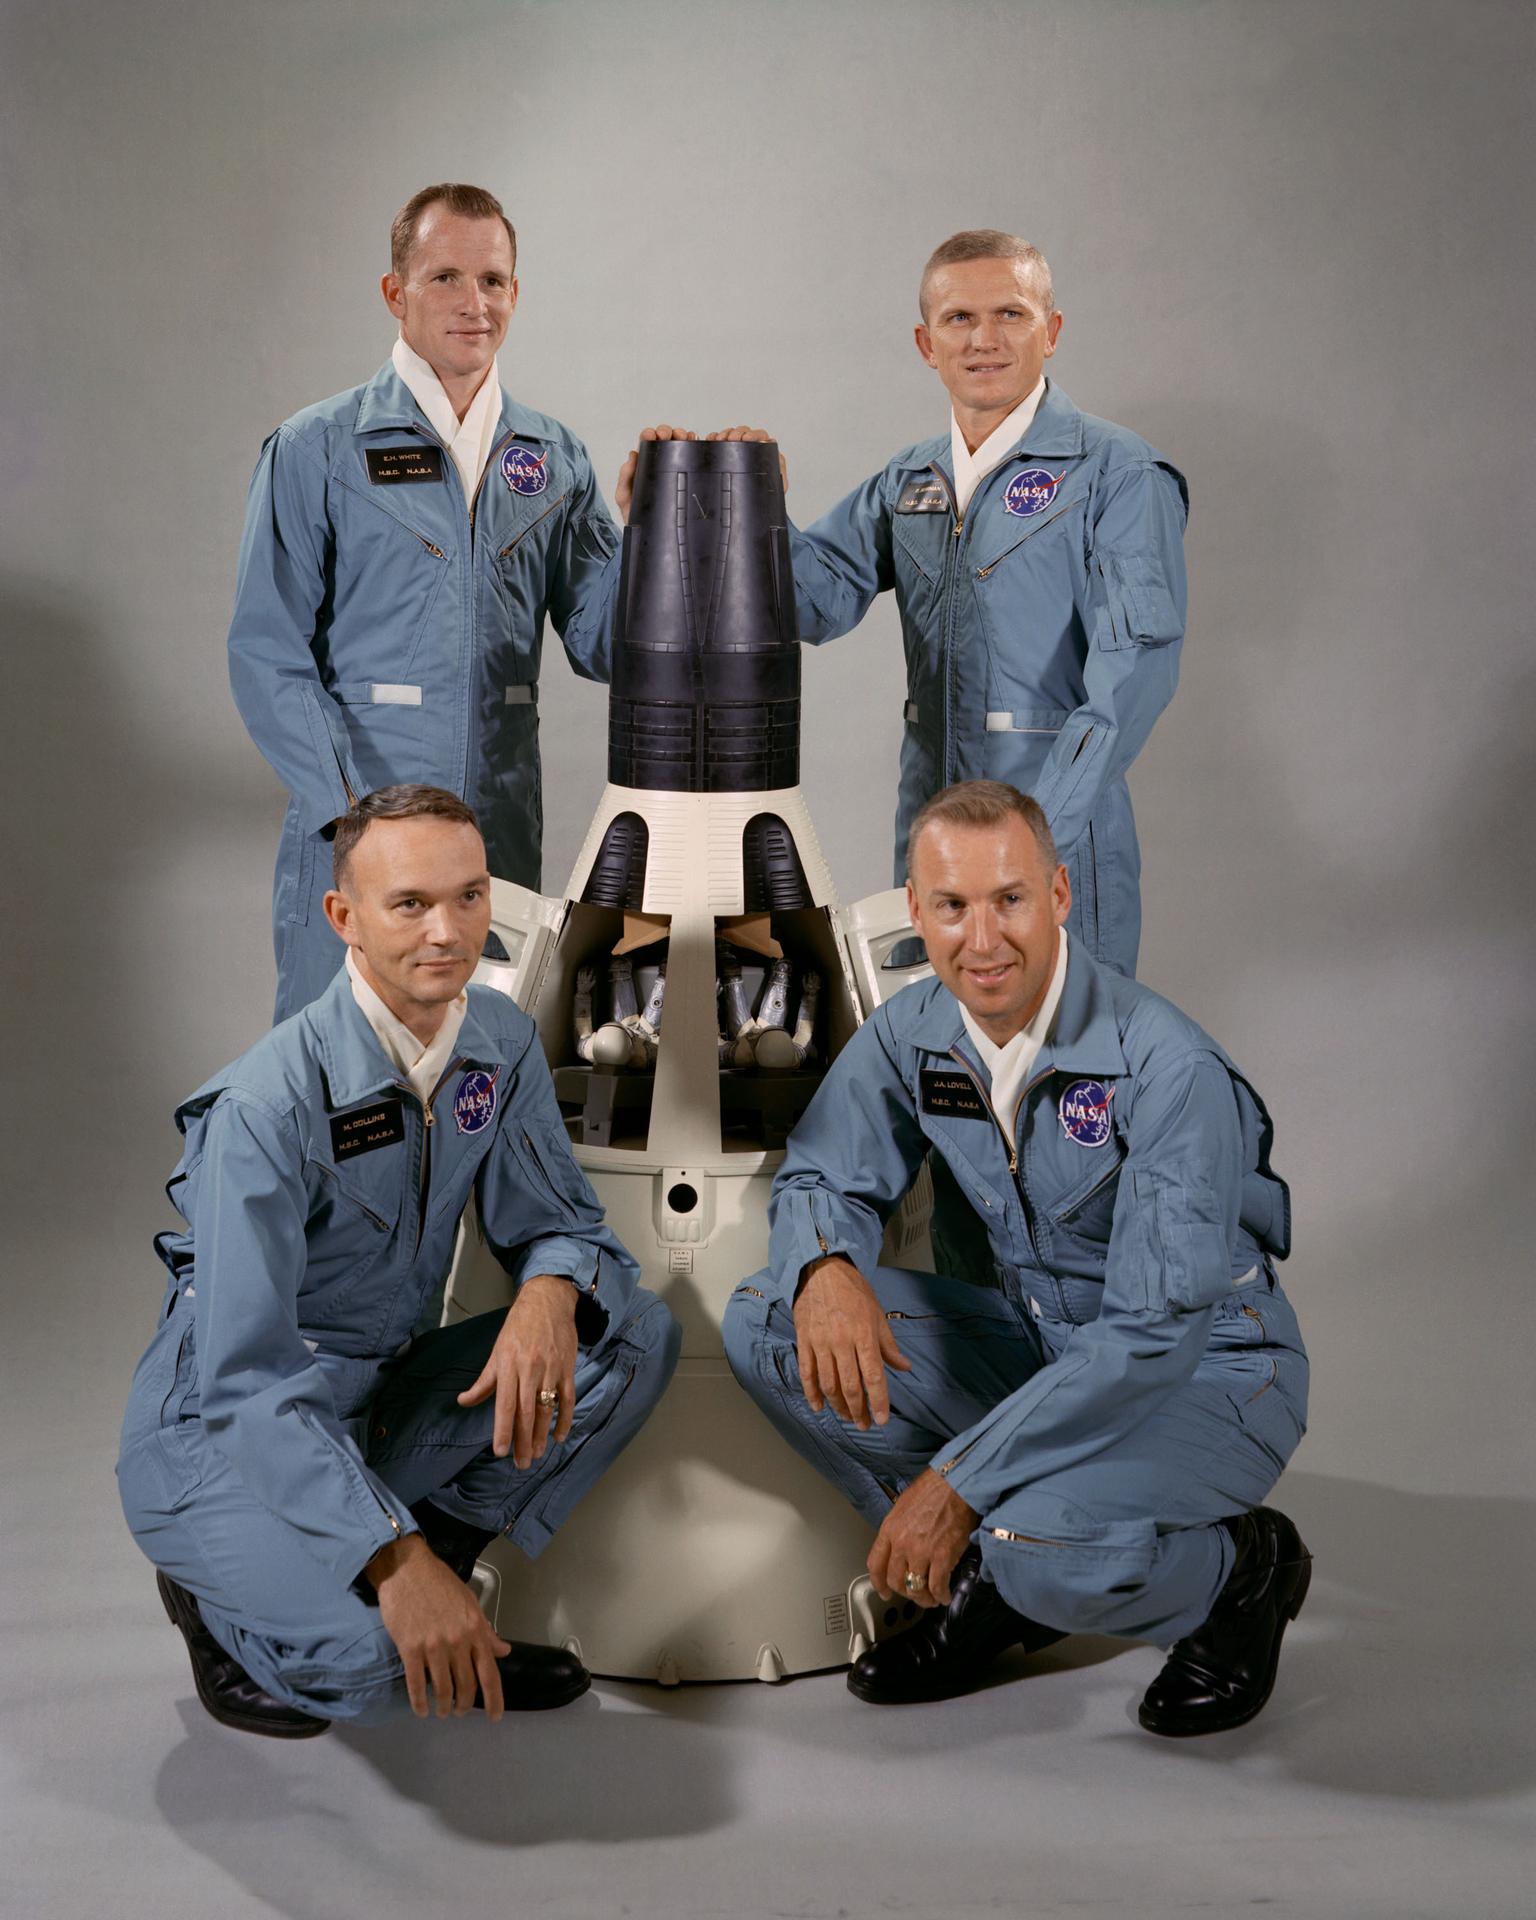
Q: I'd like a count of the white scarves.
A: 4